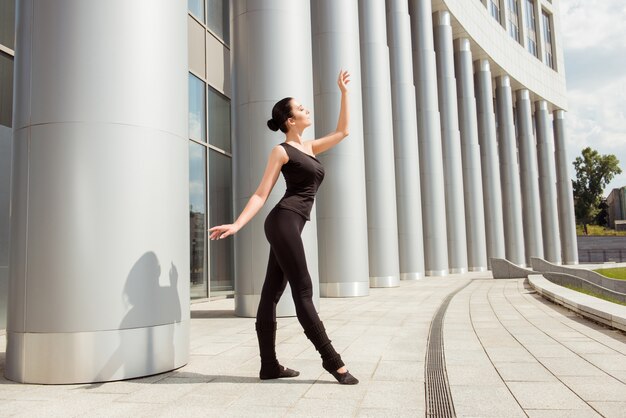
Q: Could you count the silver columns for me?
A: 13